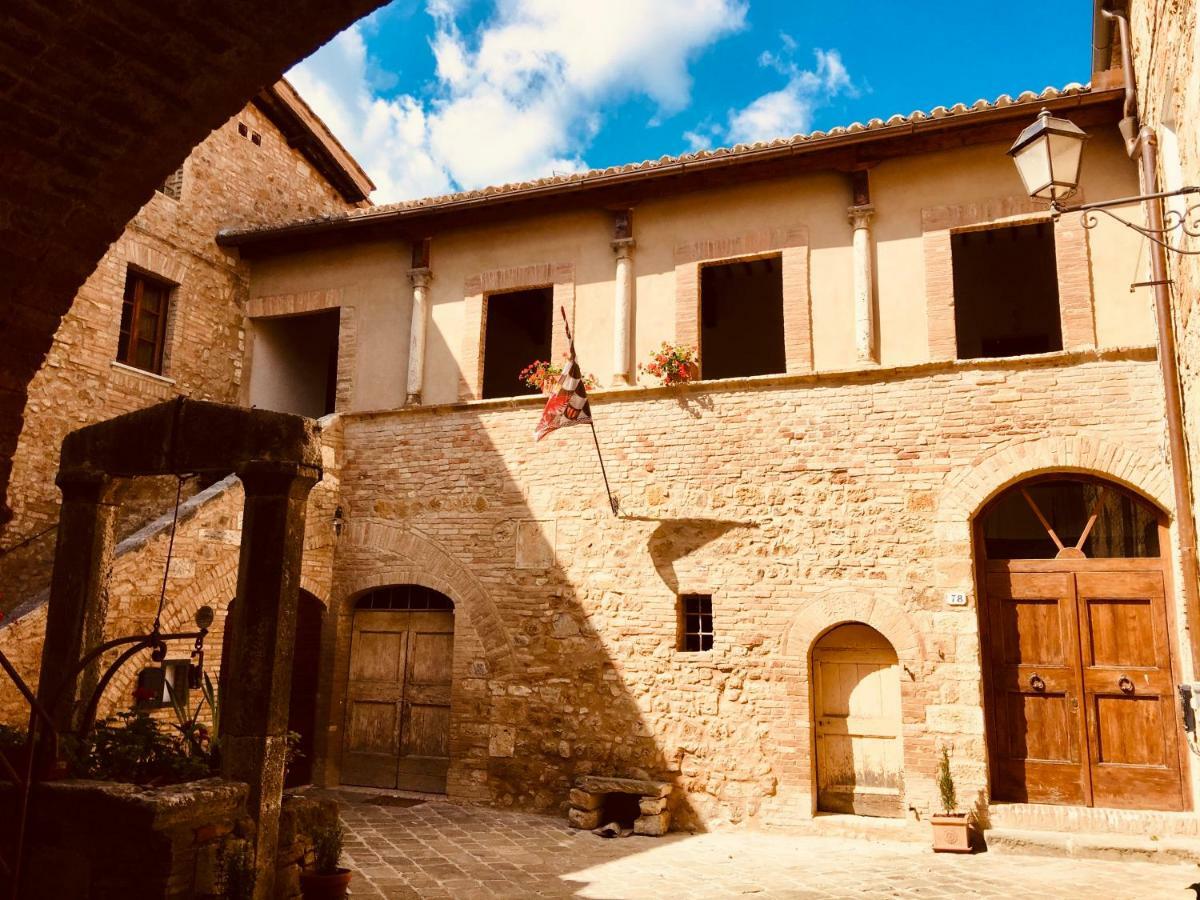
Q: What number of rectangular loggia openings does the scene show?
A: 4